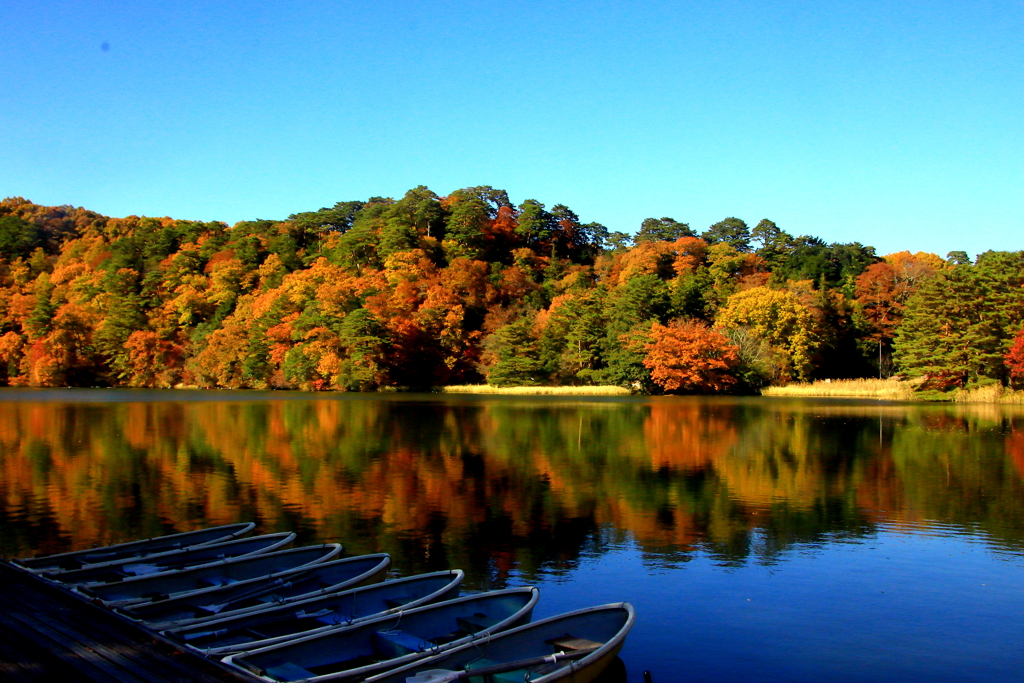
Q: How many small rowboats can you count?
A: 7